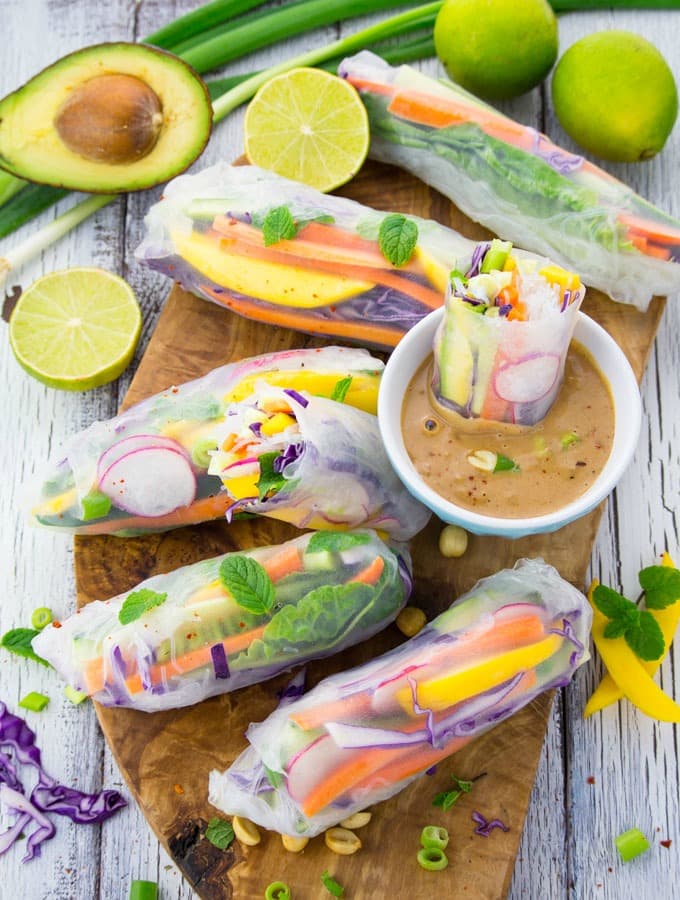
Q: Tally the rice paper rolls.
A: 7